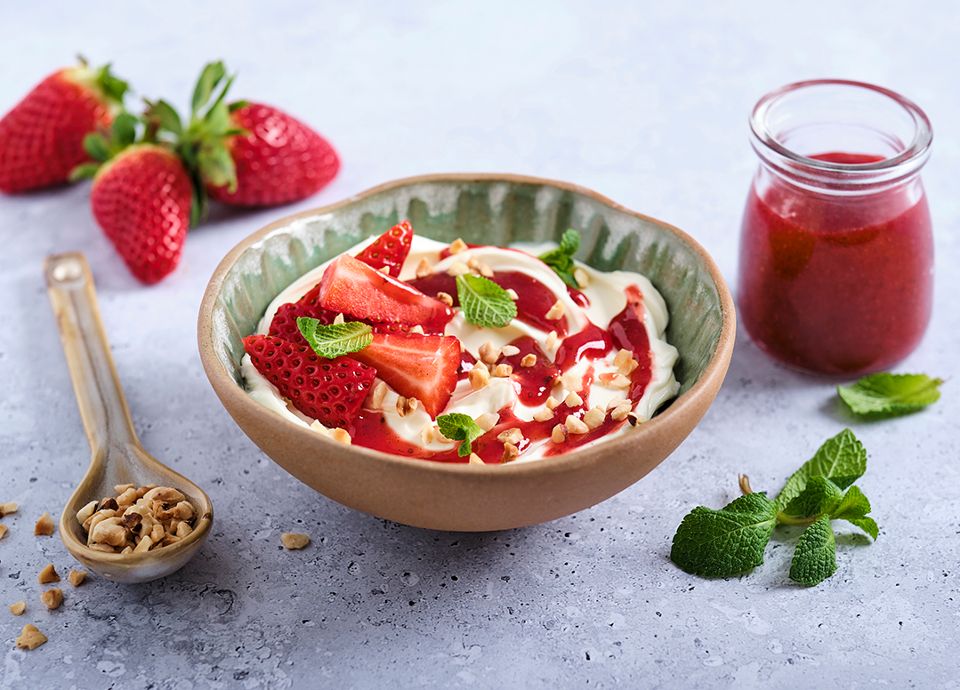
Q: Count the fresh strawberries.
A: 3